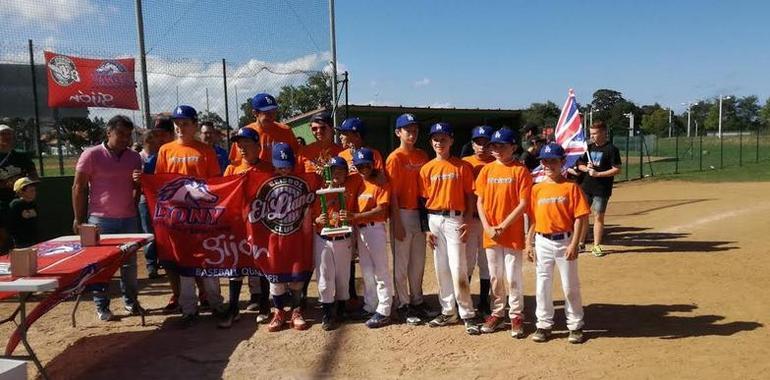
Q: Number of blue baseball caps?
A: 12